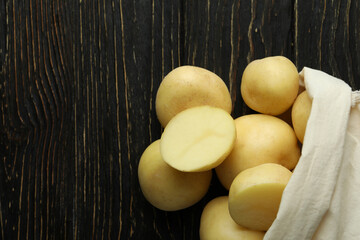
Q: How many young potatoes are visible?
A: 8